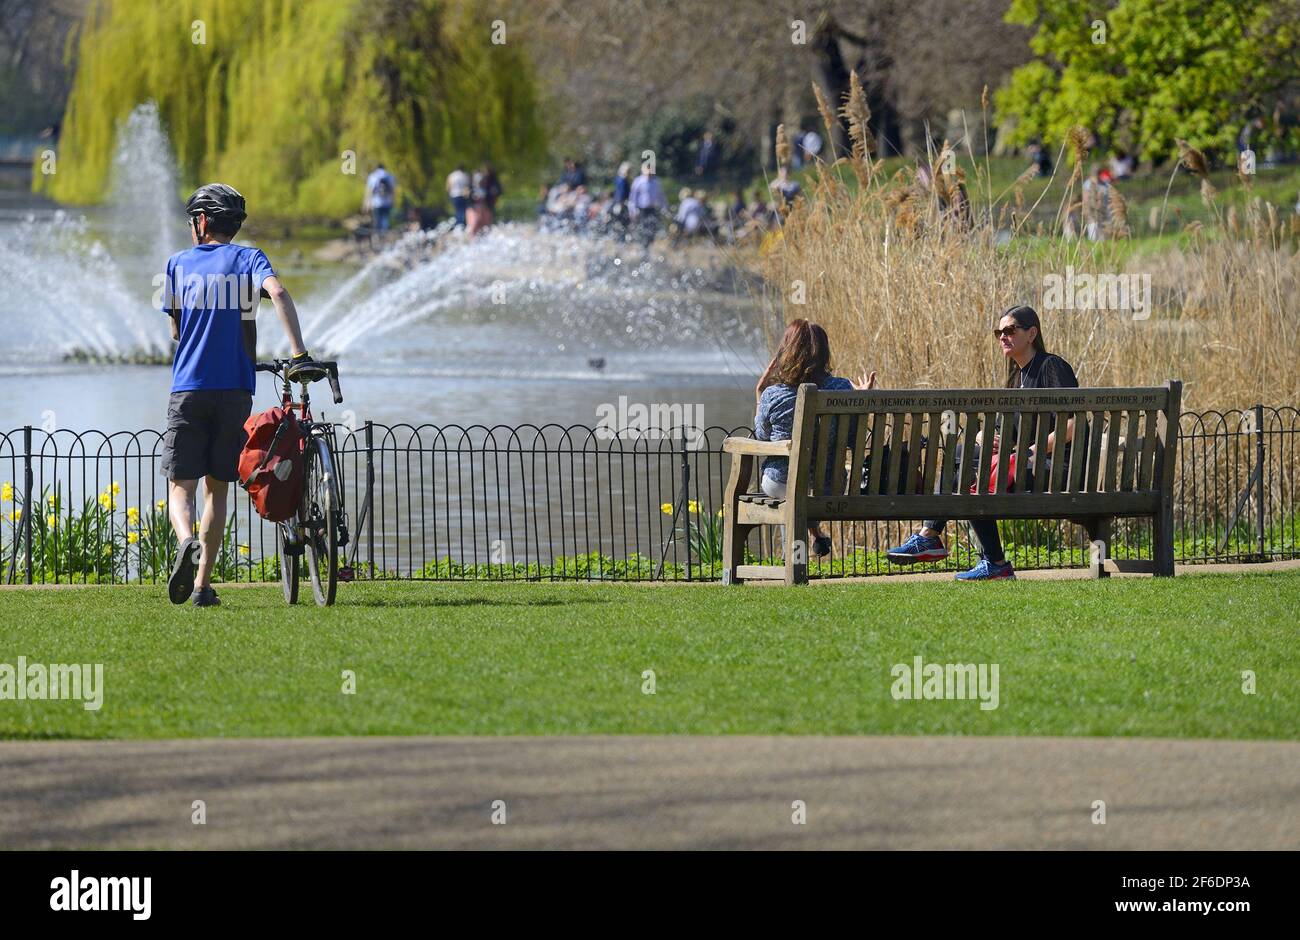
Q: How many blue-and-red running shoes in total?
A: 2